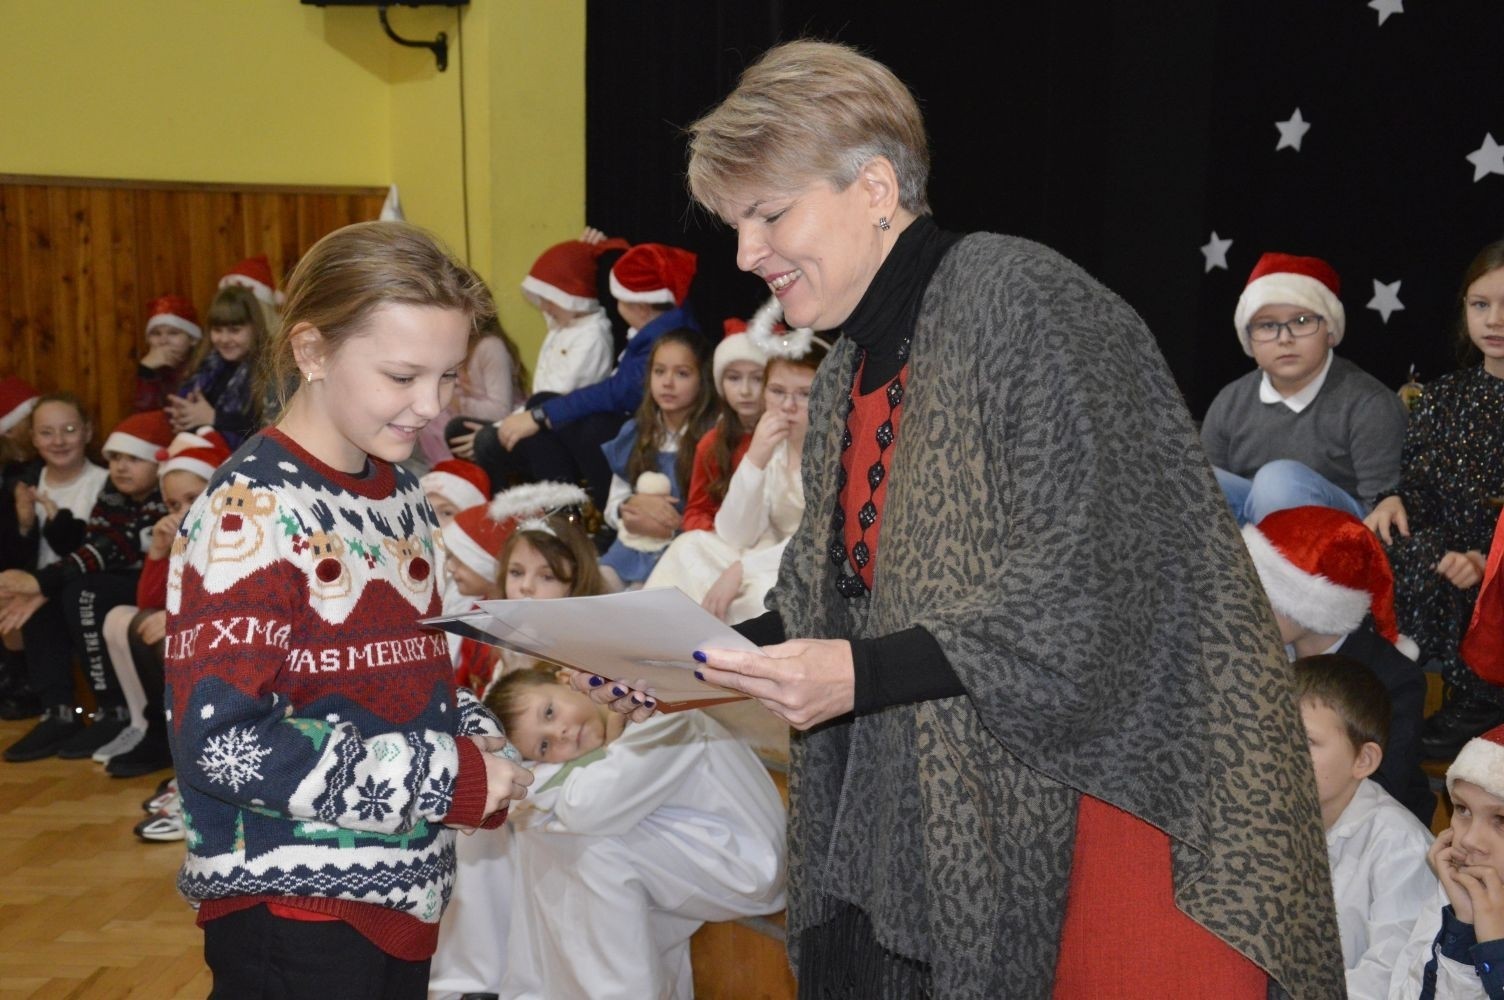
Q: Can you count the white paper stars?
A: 5